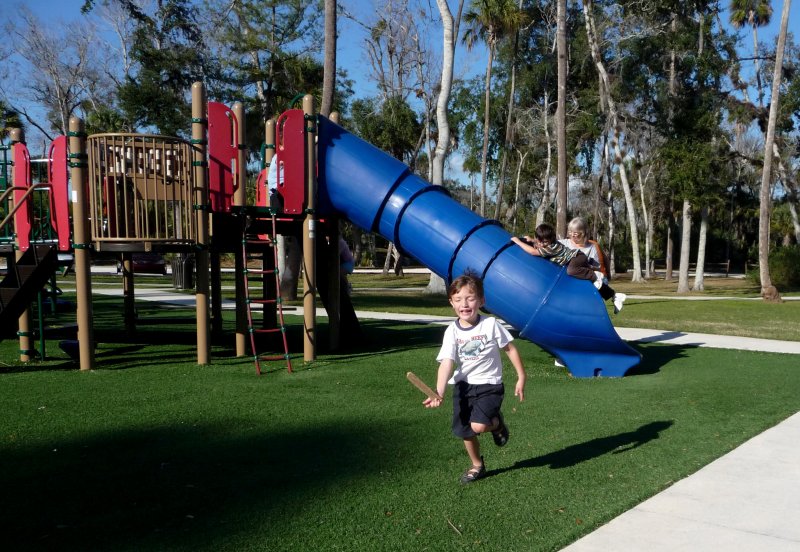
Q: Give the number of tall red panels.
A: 4